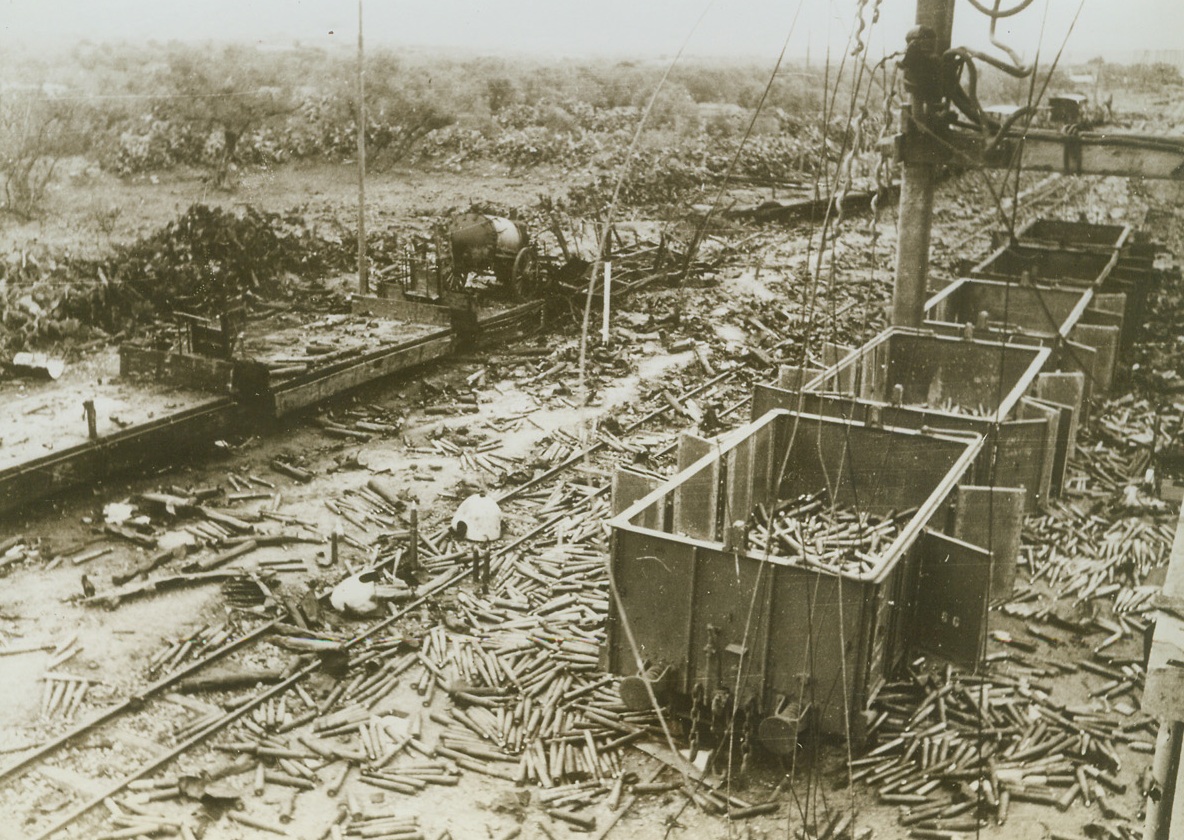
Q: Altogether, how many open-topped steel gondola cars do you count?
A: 5